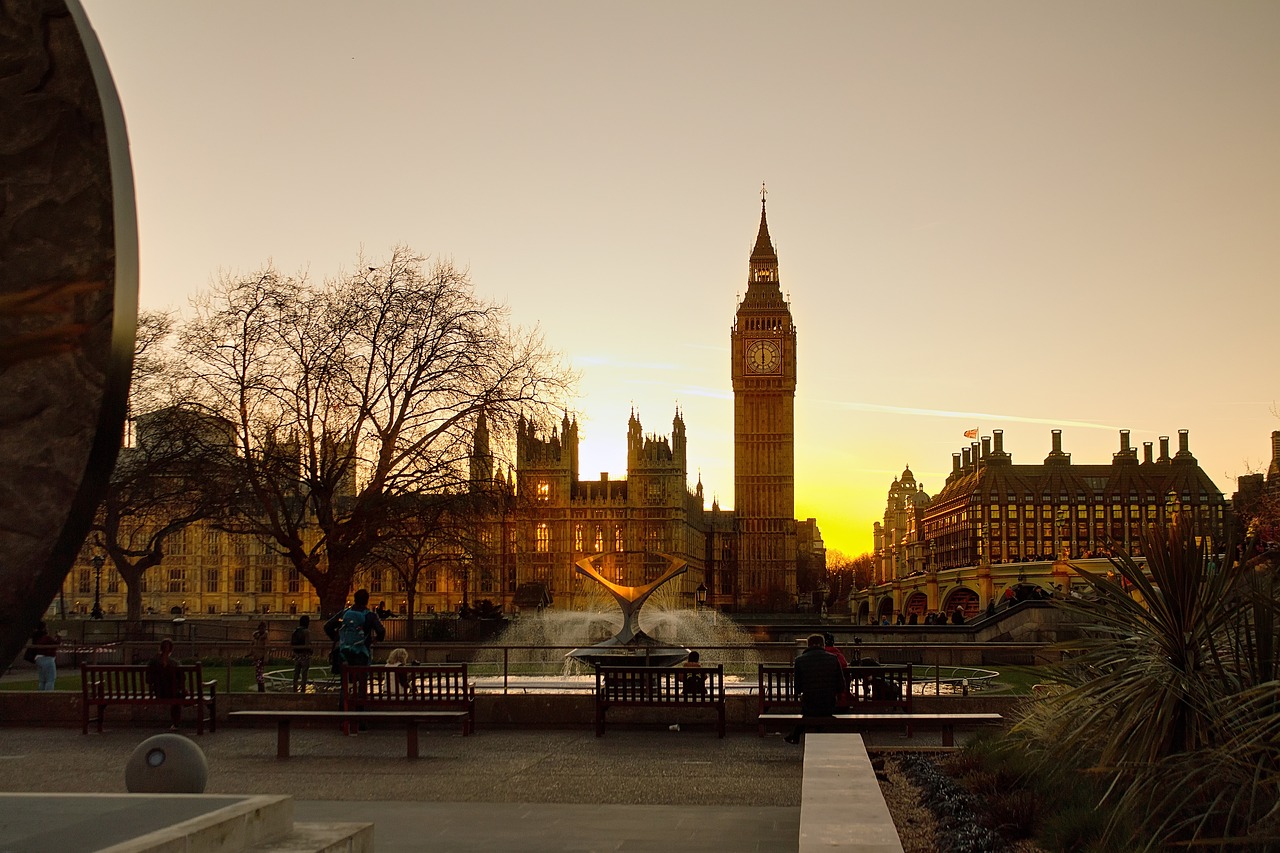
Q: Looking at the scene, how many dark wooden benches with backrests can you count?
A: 4